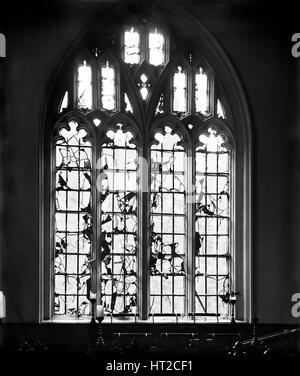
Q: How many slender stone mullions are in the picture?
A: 3